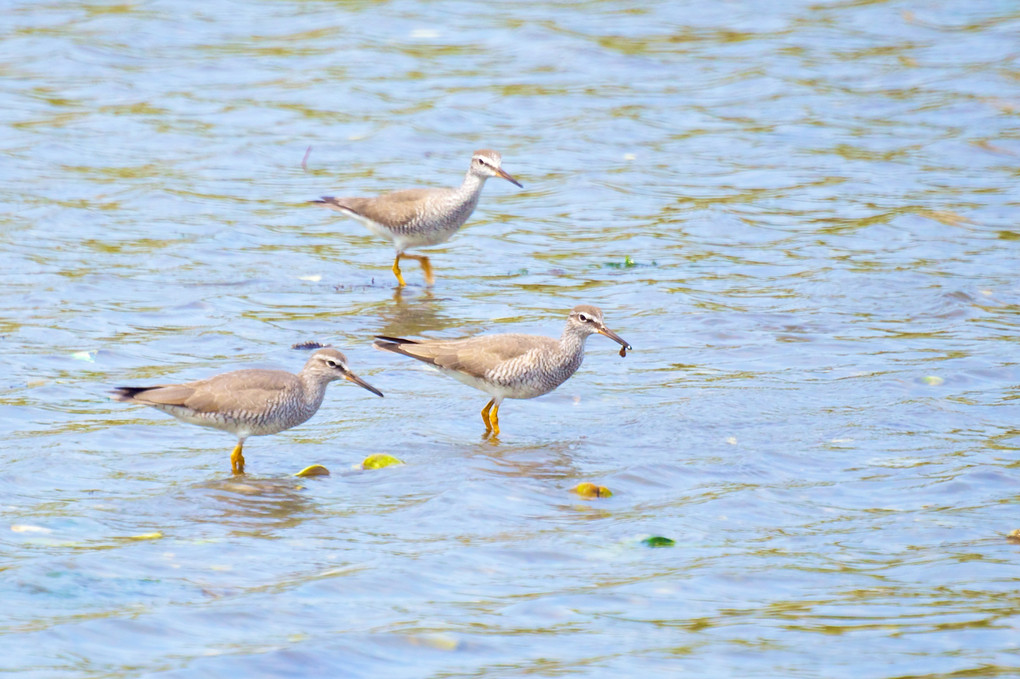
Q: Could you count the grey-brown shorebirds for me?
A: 3